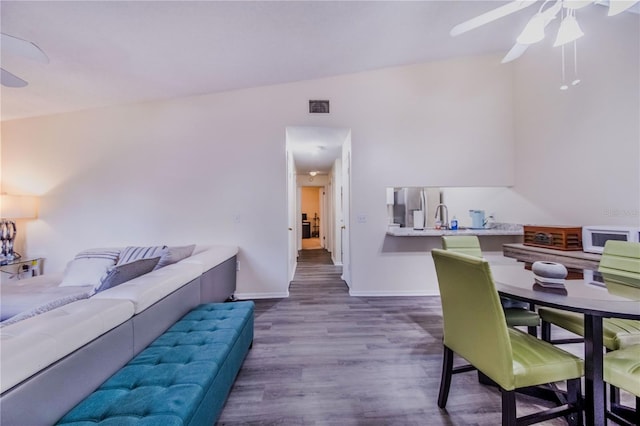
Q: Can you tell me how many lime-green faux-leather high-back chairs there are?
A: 4